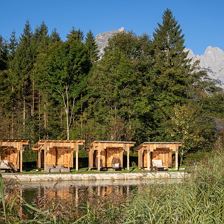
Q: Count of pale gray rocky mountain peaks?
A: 2